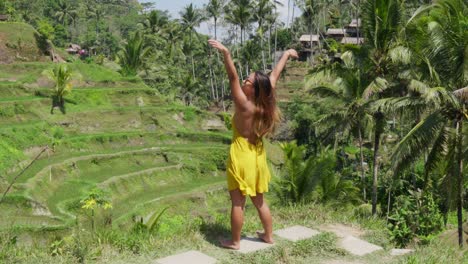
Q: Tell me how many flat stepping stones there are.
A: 5